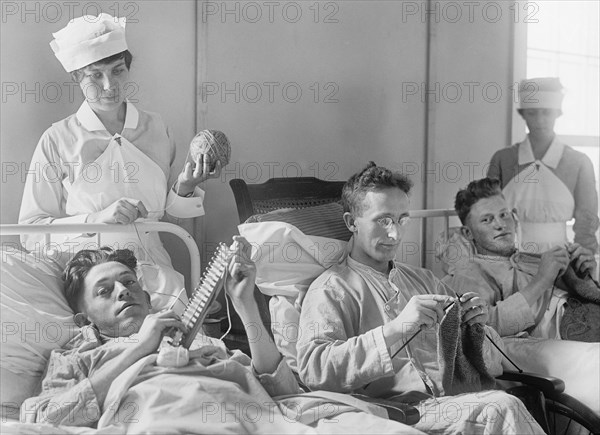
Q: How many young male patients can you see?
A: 3